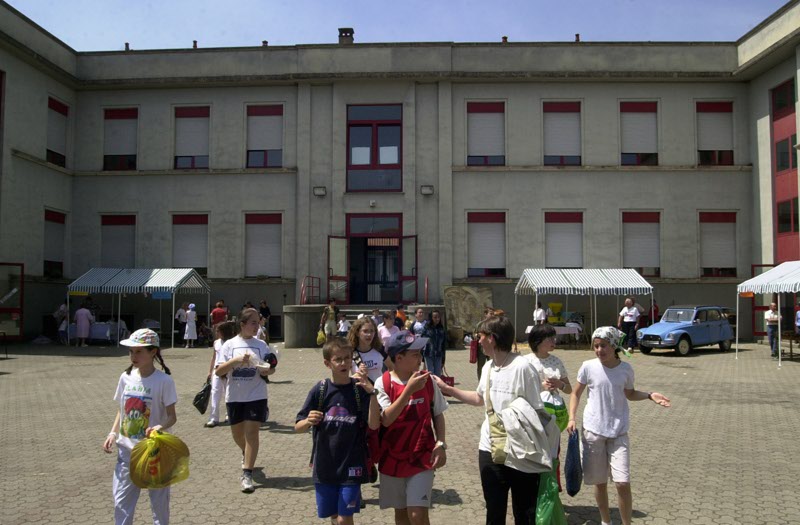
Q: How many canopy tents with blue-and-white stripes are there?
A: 3